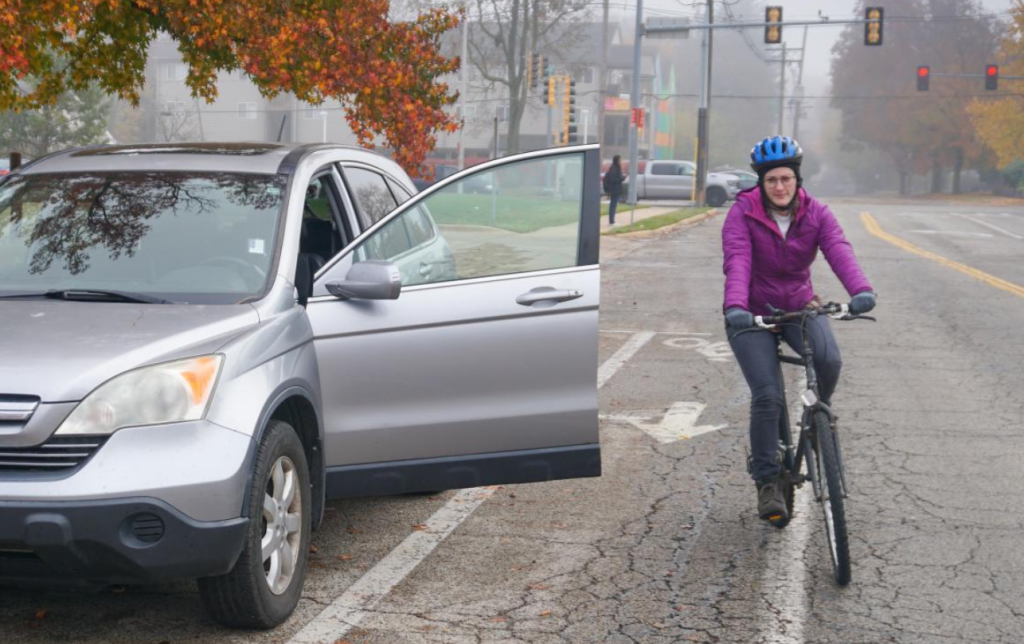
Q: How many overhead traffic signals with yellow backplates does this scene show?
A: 2